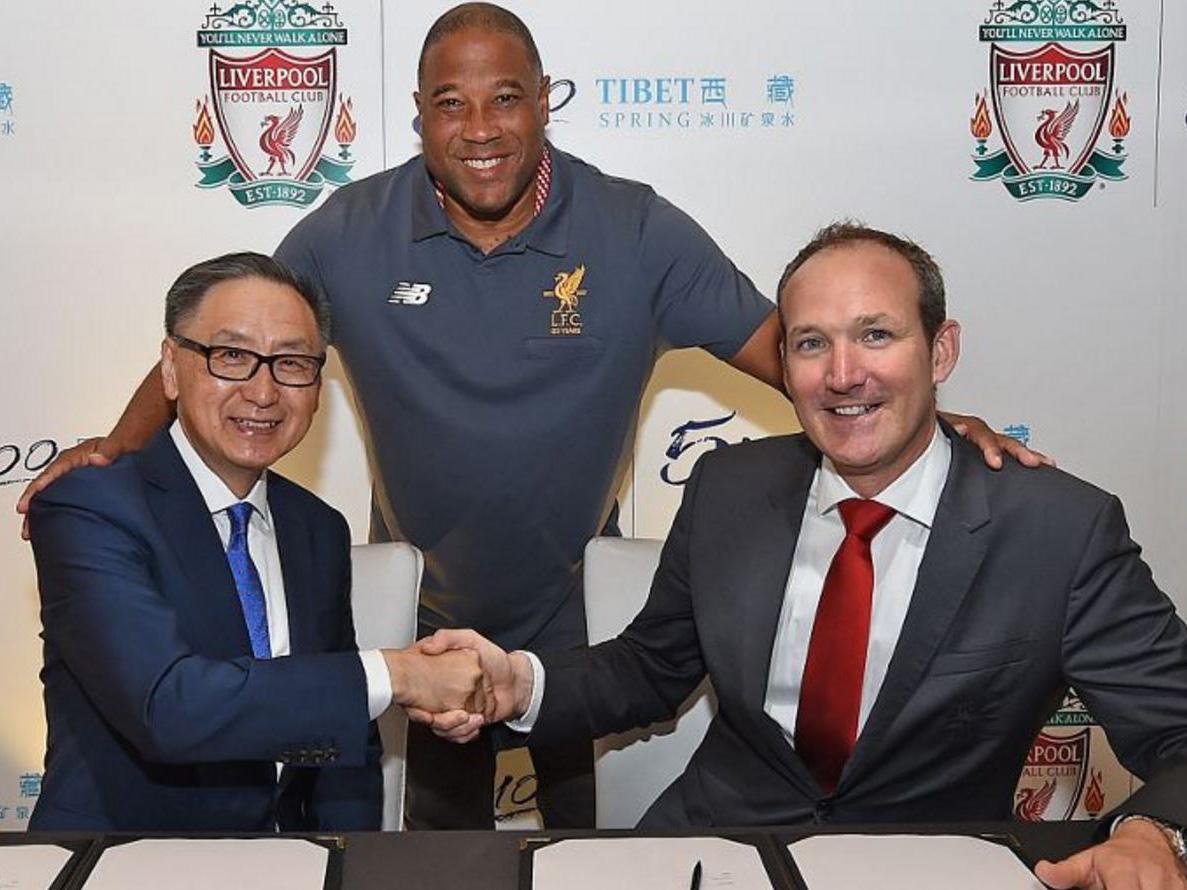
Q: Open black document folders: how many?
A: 2